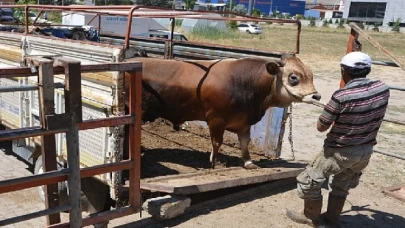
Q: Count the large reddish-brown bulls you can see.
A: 1